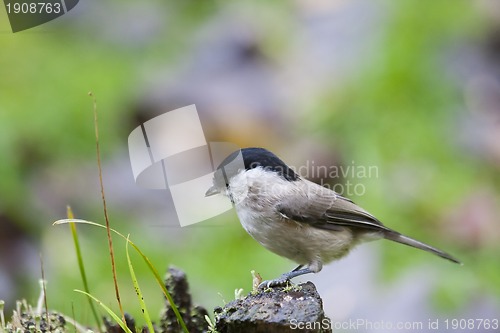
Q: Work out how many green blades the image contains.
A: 4